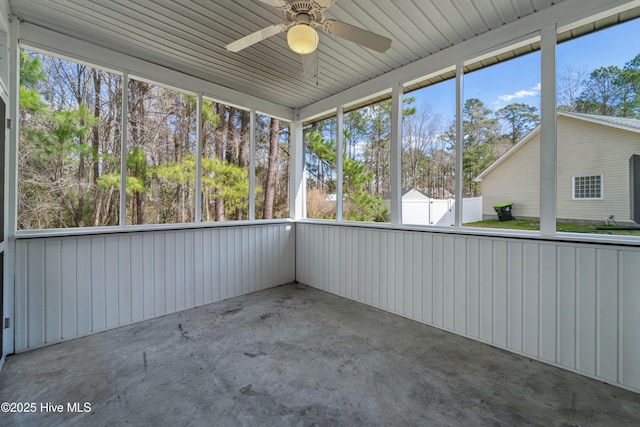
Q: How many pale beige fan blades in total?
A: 5